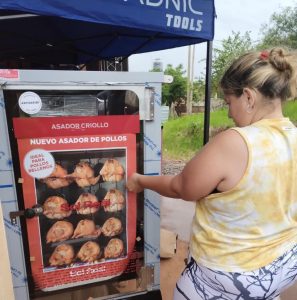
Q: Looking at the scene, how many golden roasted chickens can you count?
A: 12